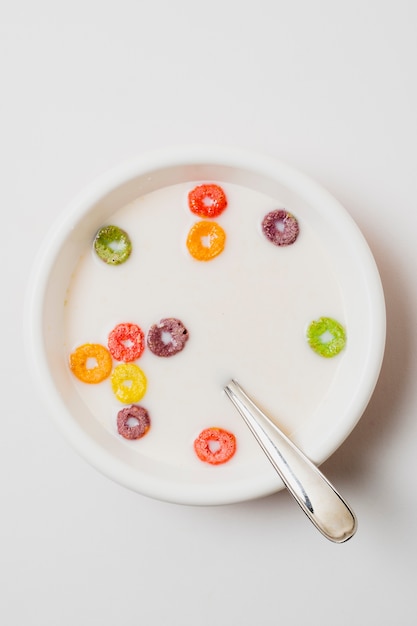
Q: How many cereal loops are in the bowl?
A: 11